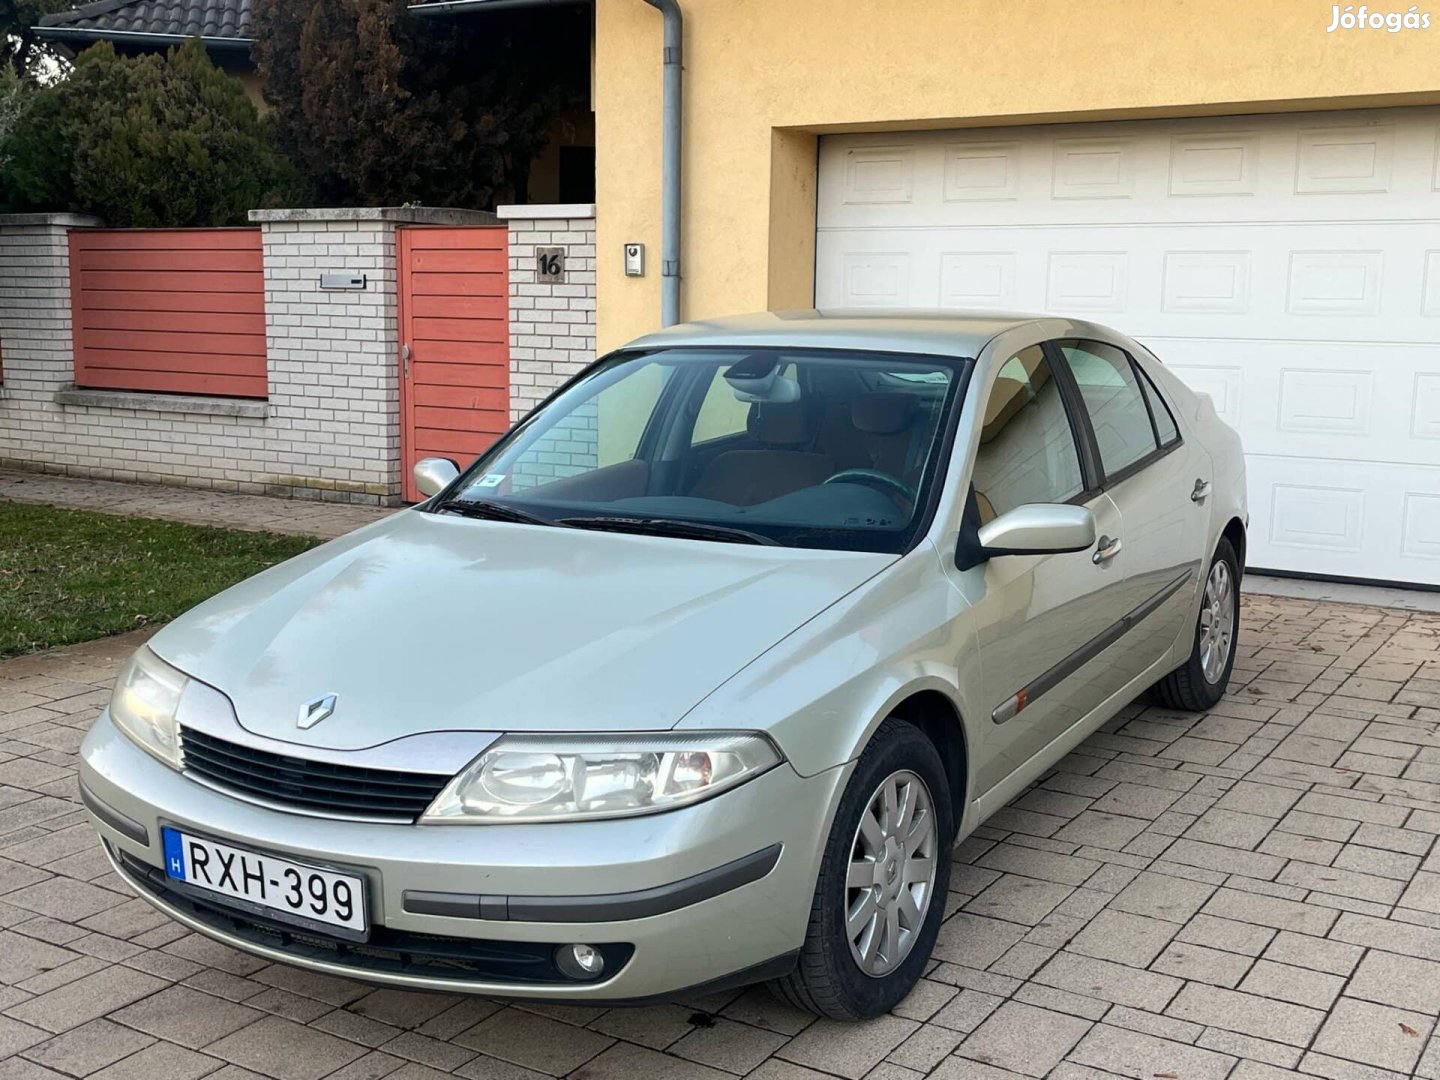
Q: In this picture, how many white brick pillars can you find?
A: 3